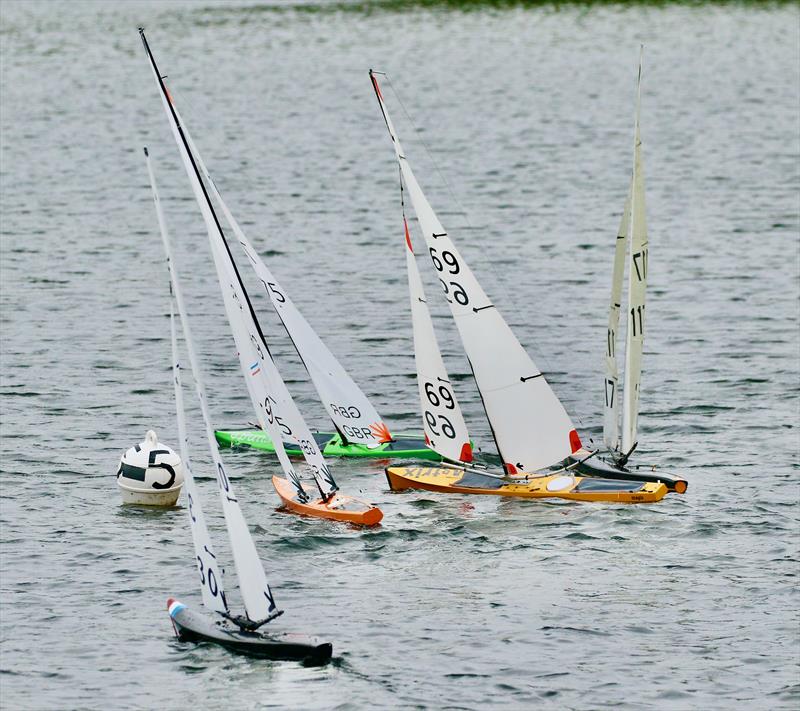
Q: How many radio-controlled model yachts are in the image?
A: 5